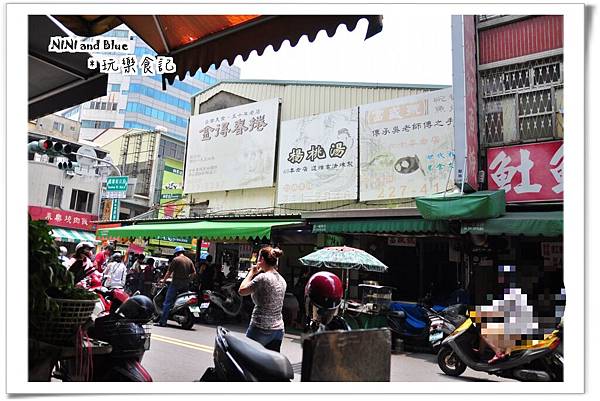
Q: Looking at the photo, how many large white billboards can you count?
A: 3